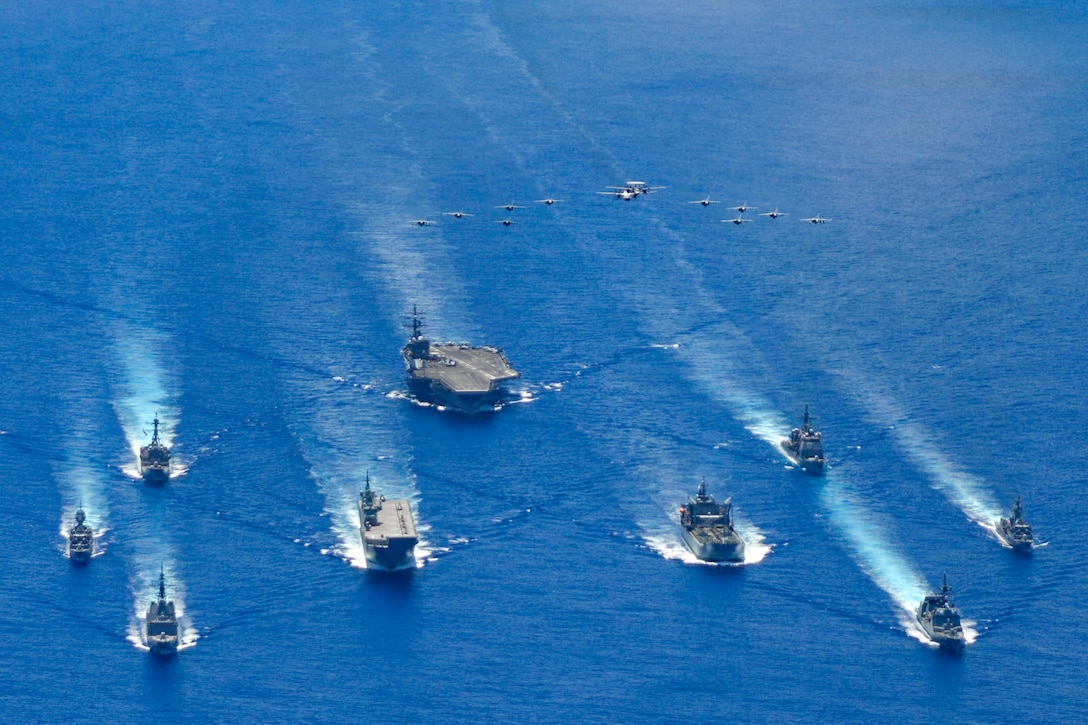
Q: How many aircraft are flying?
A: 12